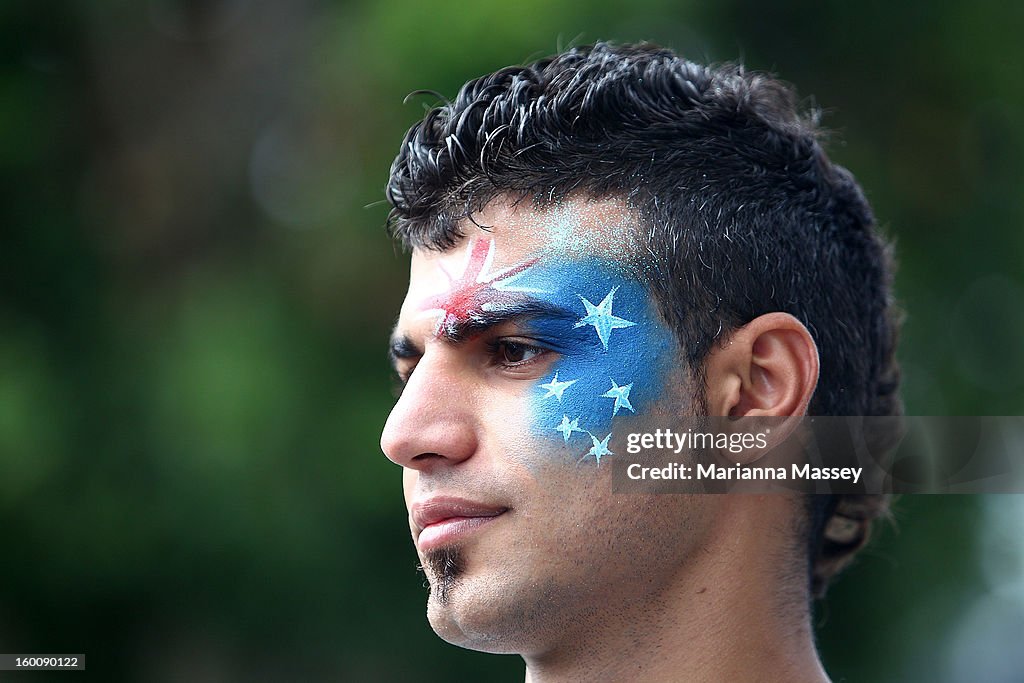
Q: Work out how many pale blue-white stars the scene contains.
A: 5